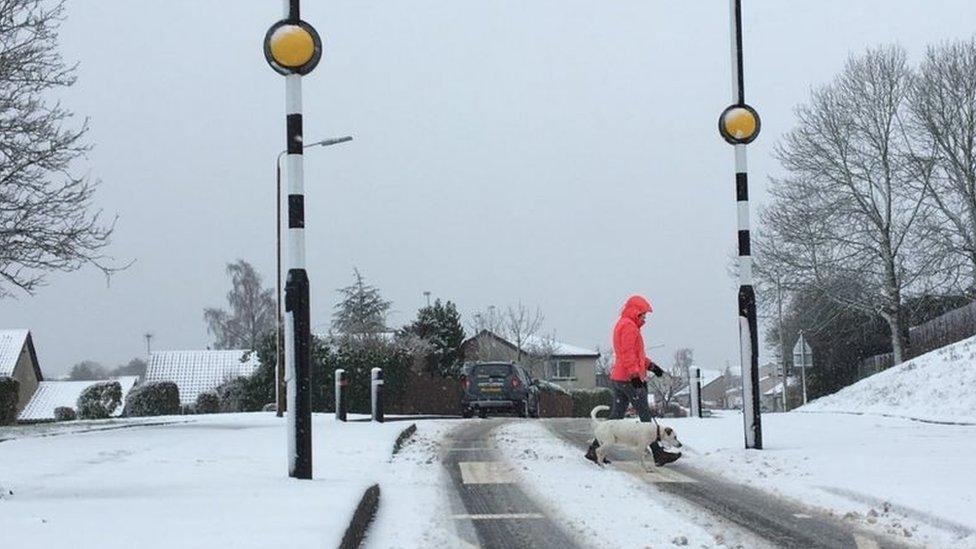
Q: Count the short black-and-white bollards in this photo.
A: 3